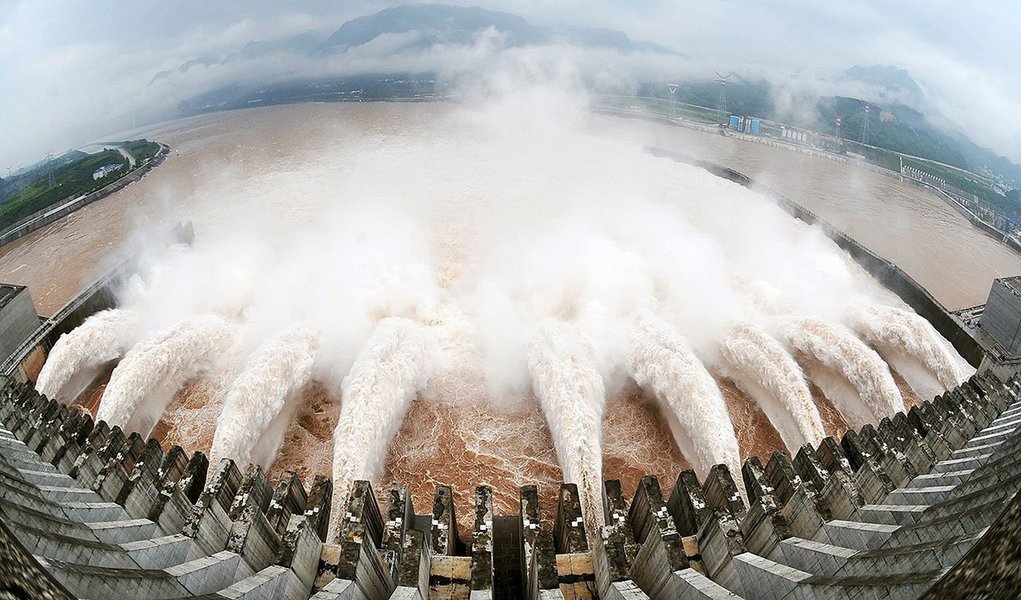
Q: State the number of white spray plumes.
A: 9